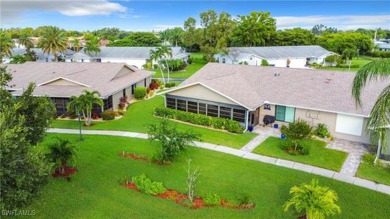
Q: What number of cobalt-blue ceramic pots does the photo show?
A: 3